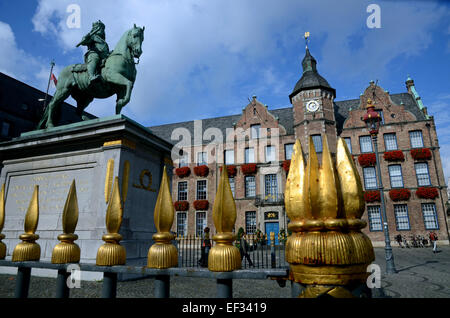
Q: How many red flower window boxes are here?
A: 13